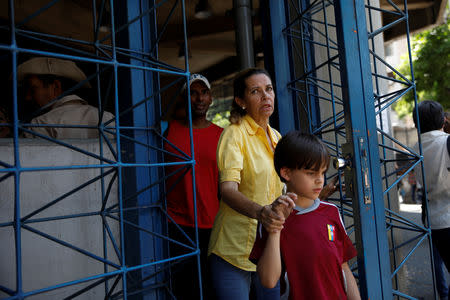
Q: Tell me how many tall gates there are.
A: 2